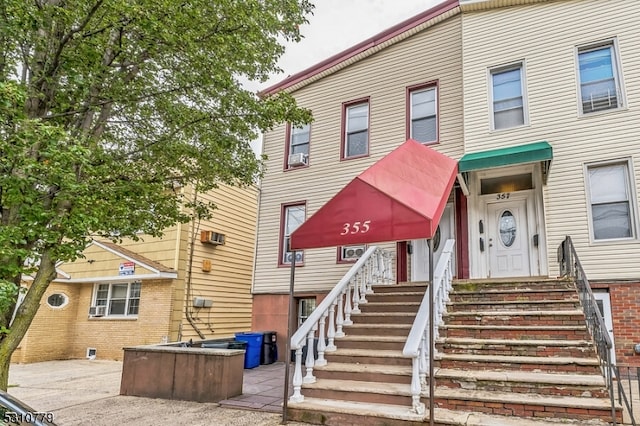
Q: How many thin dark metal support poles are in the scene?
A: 2